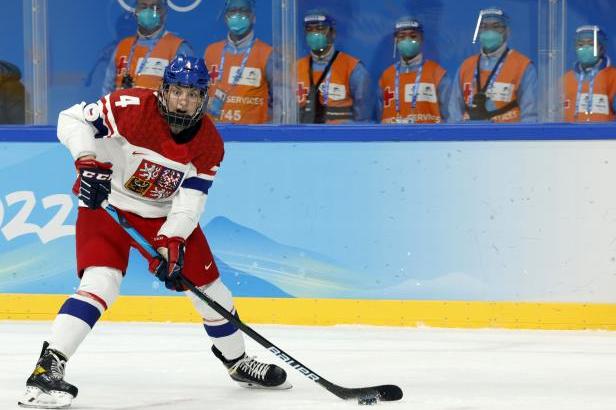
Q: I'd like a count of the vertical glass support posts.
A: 3